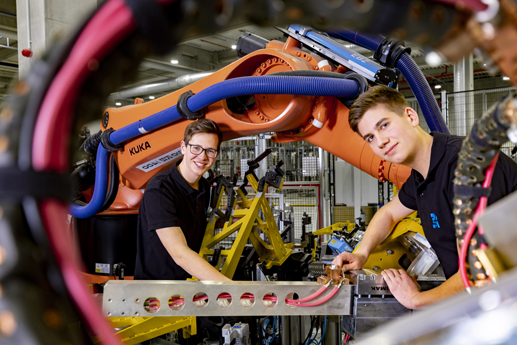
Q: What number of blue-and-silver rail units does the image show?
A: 1